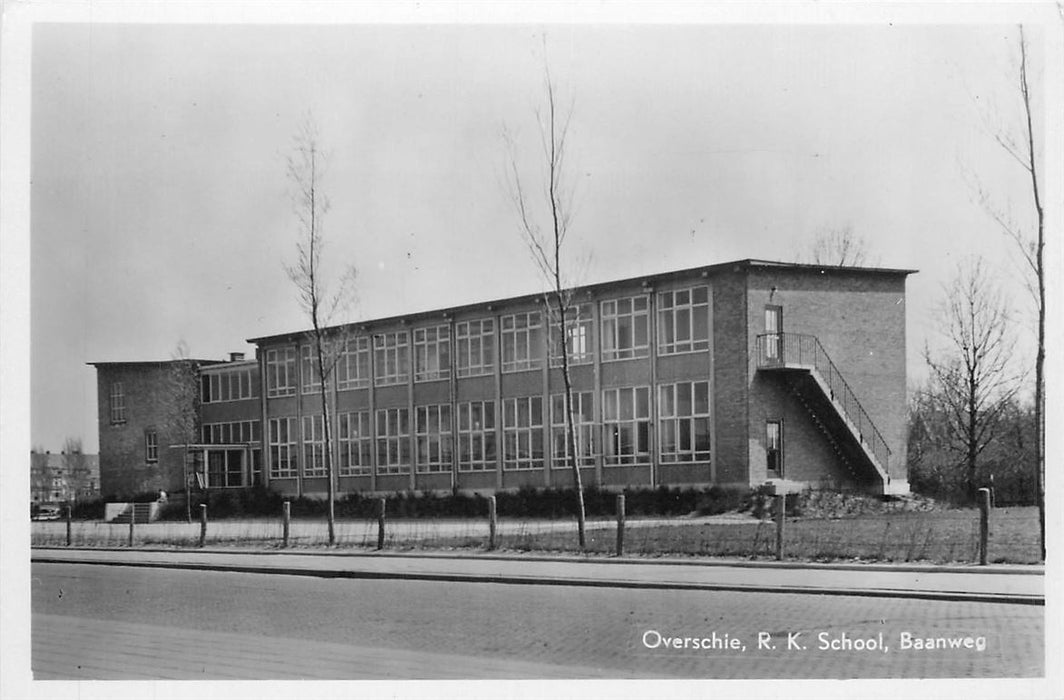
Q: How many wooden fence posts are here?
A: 9